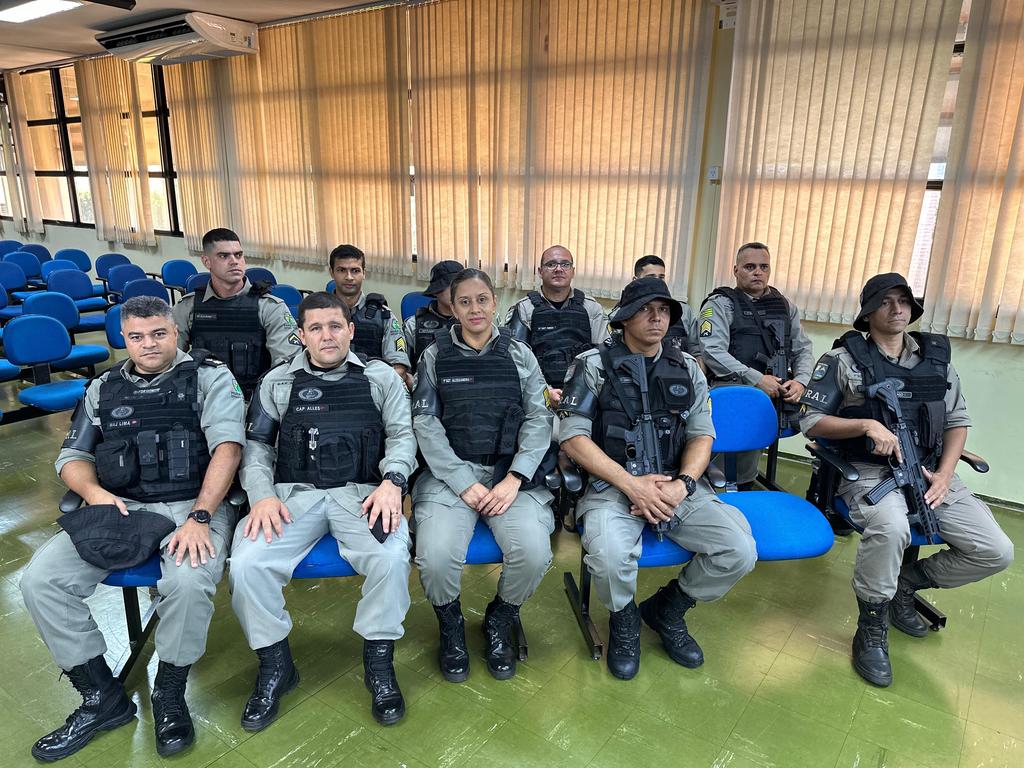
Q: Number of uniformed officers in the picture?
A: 11